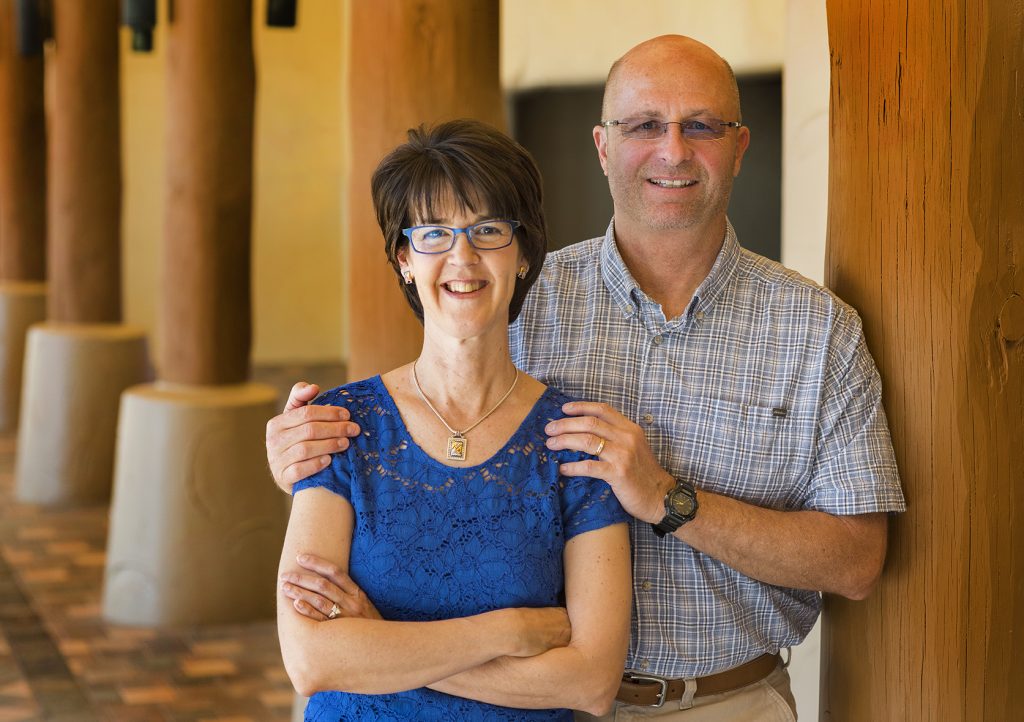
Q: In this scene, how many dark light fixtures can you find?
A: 3